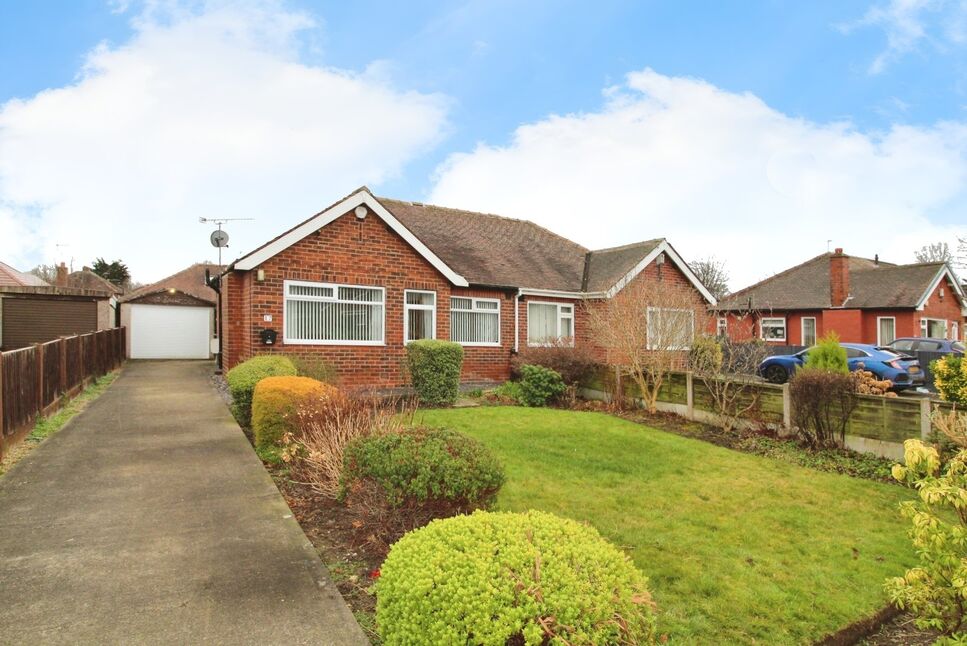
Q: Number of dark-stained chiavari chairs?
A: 0